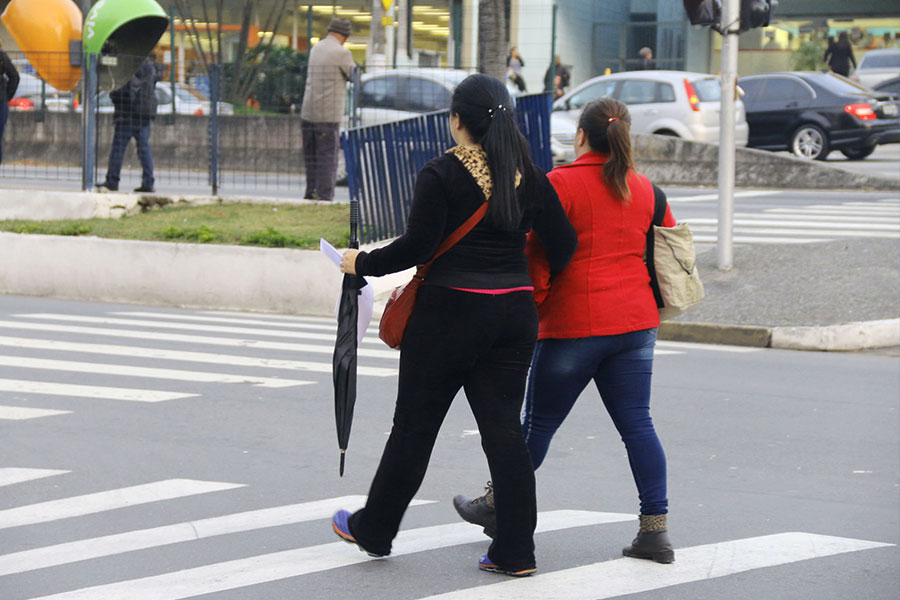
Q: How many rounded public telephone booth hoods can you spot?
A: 2